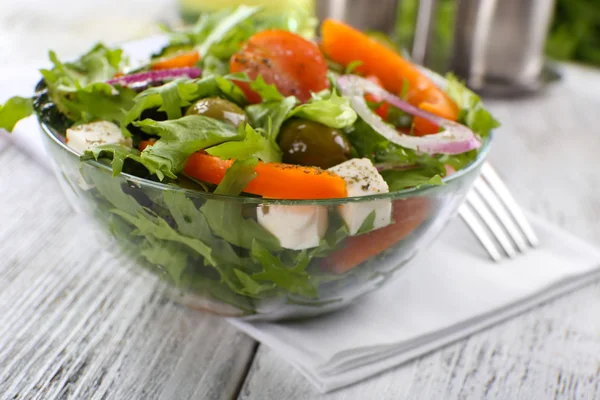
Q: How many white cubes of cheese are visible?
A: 3